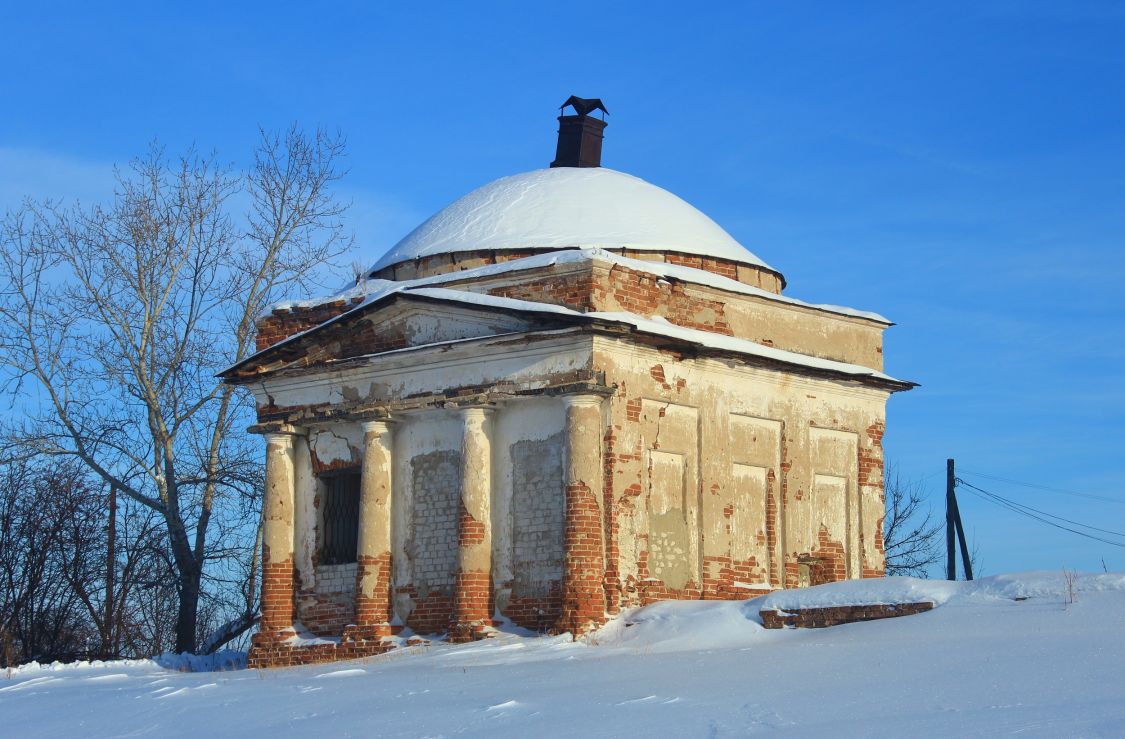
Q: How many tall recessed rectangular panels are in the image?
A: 3